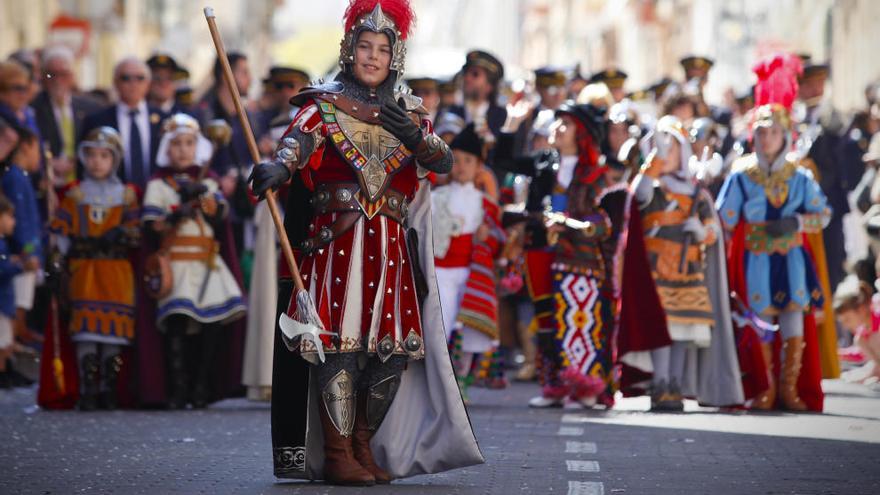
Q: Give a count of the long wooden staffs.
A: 1